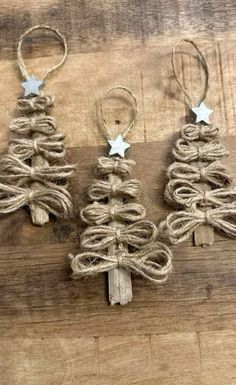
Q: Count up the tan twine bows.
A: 15